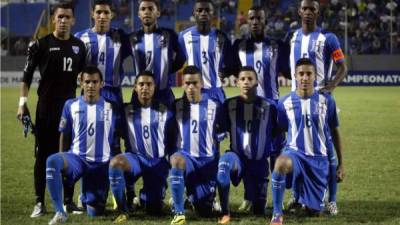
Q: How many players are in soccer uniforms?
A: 11